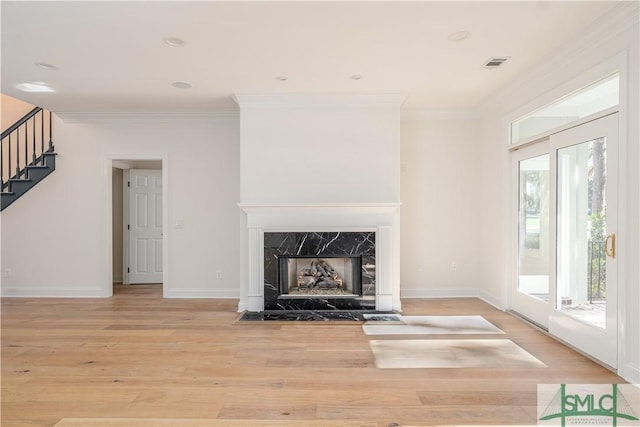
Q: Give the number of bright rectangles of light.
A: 2